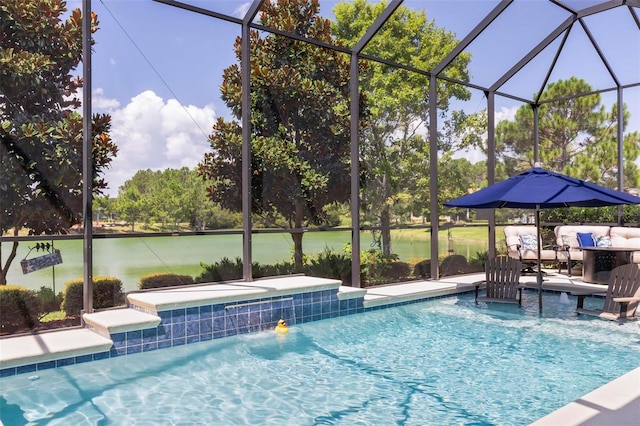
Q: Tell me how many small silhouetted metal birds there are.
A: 3